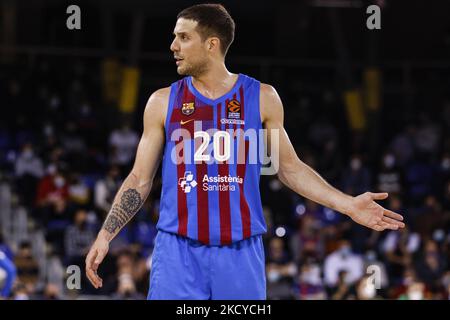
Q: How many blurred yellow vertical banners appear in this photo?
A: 4